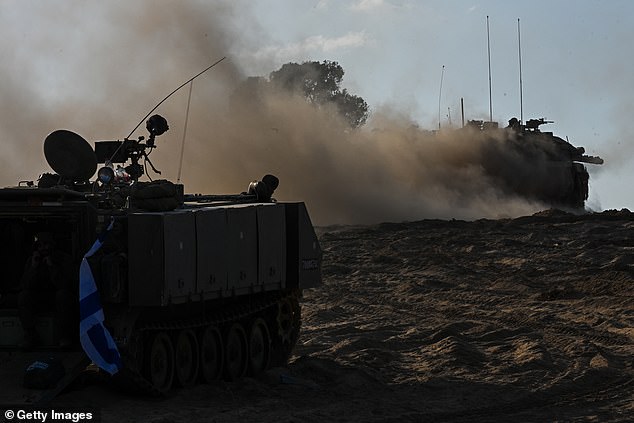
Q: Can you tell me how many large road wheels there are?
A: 5